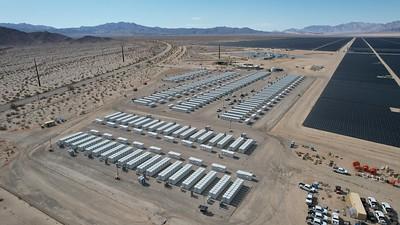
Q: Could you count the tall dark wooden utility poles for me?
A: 3